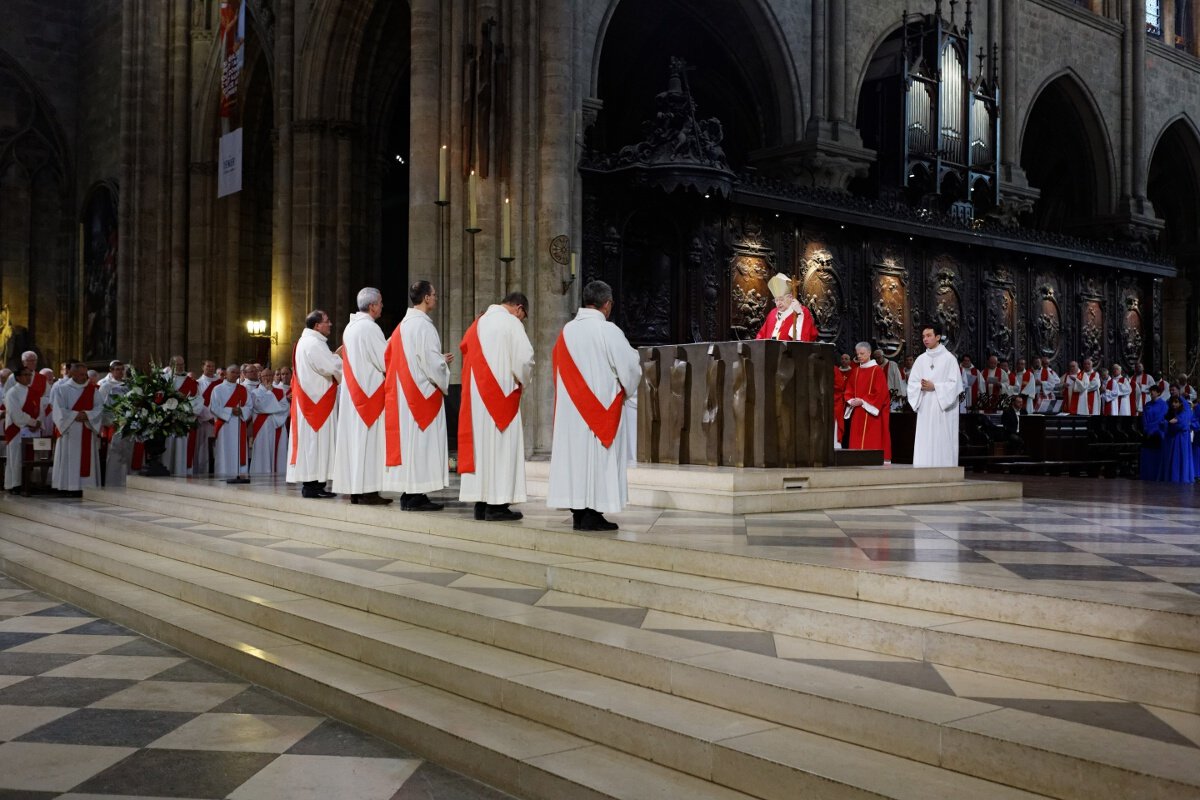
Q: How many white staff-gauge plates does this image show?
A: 0